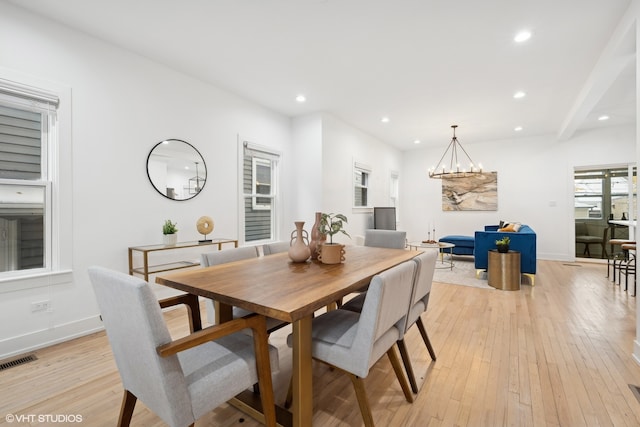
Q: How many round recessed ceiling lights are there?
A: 7